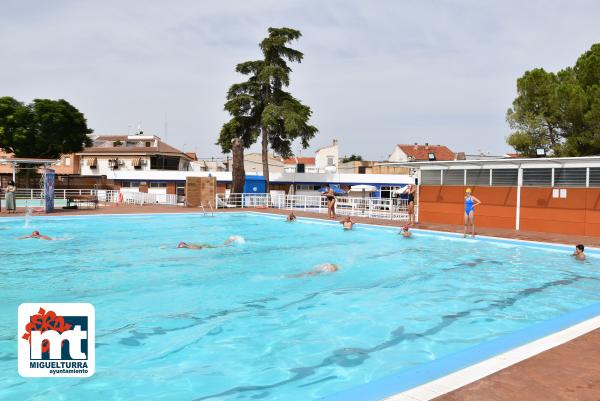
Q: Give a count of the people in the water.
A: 7